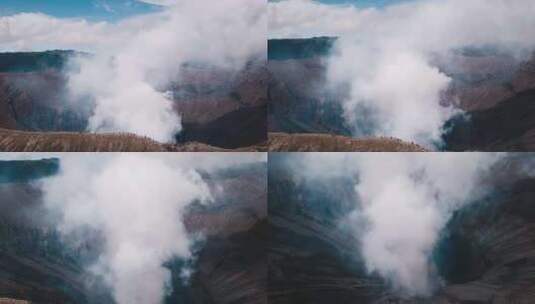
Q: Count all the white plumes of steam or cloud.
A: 4